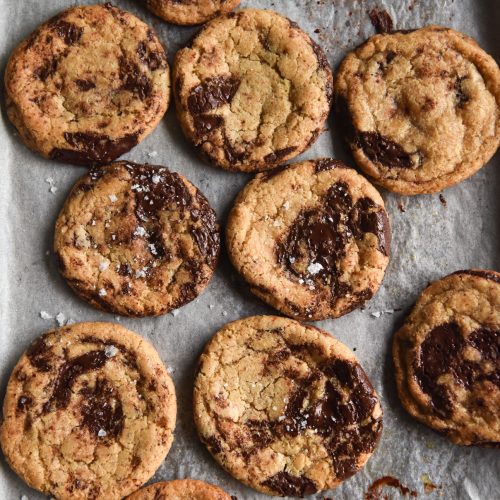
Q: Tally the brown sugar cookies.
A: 10